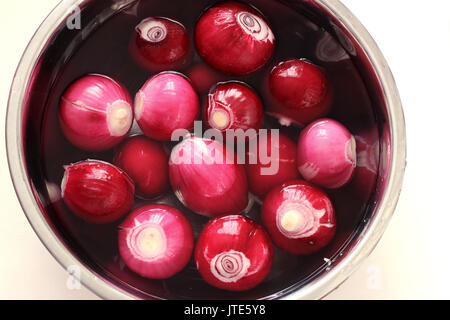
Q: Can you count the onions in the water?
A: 15